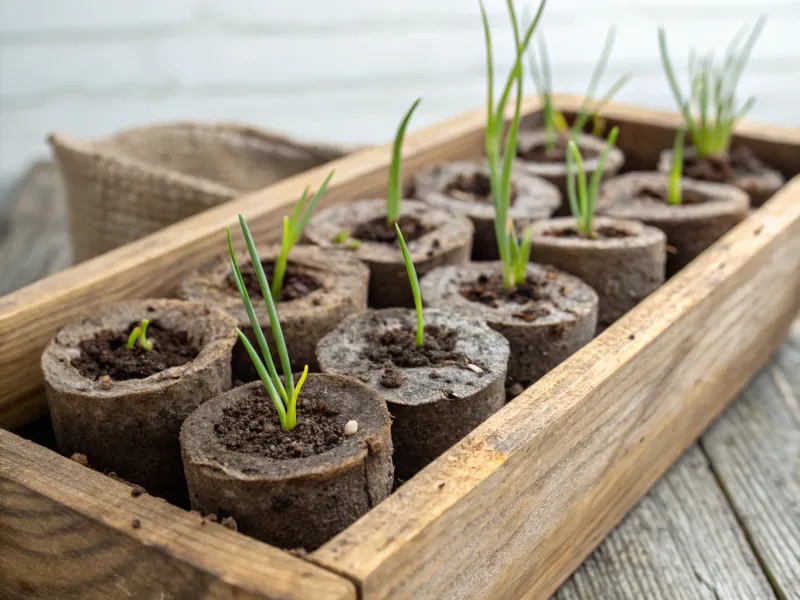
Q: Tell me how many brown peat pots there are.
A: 11